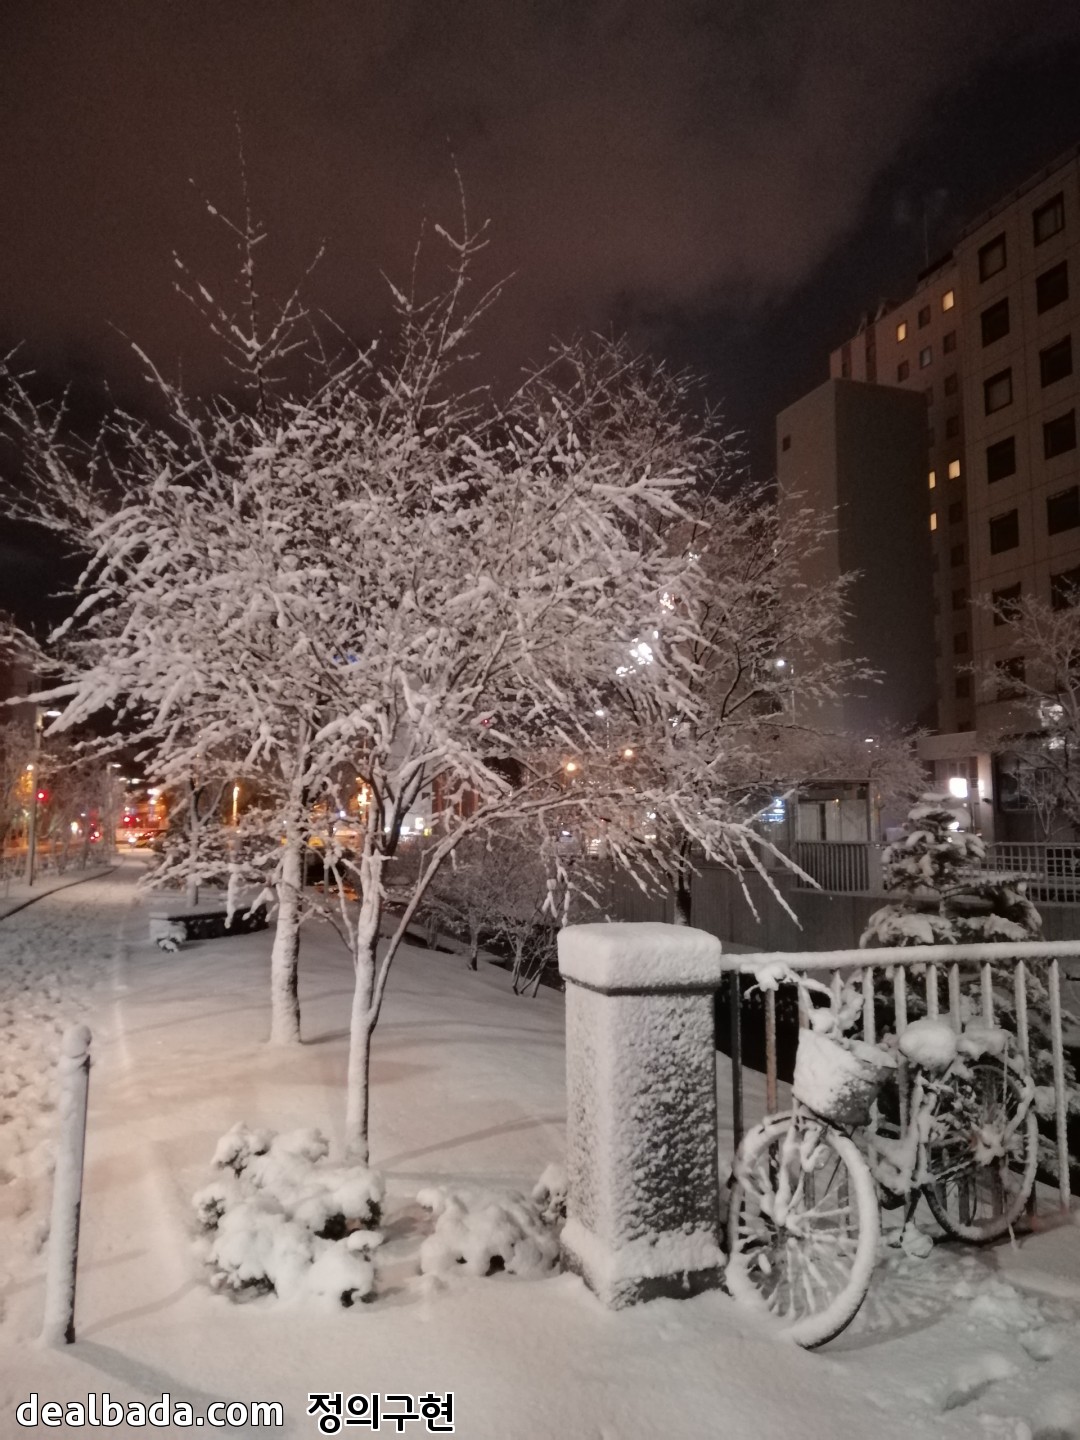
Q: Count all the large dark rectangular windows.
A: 13